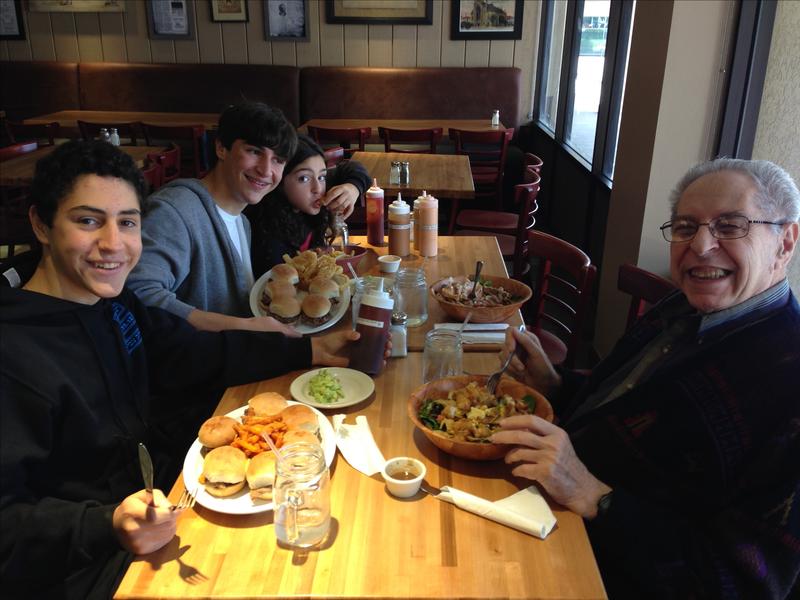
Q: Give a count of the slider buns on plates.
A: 11